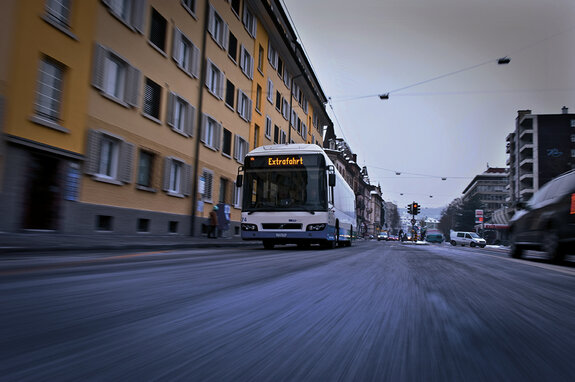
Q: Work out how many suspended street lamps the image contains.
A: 6